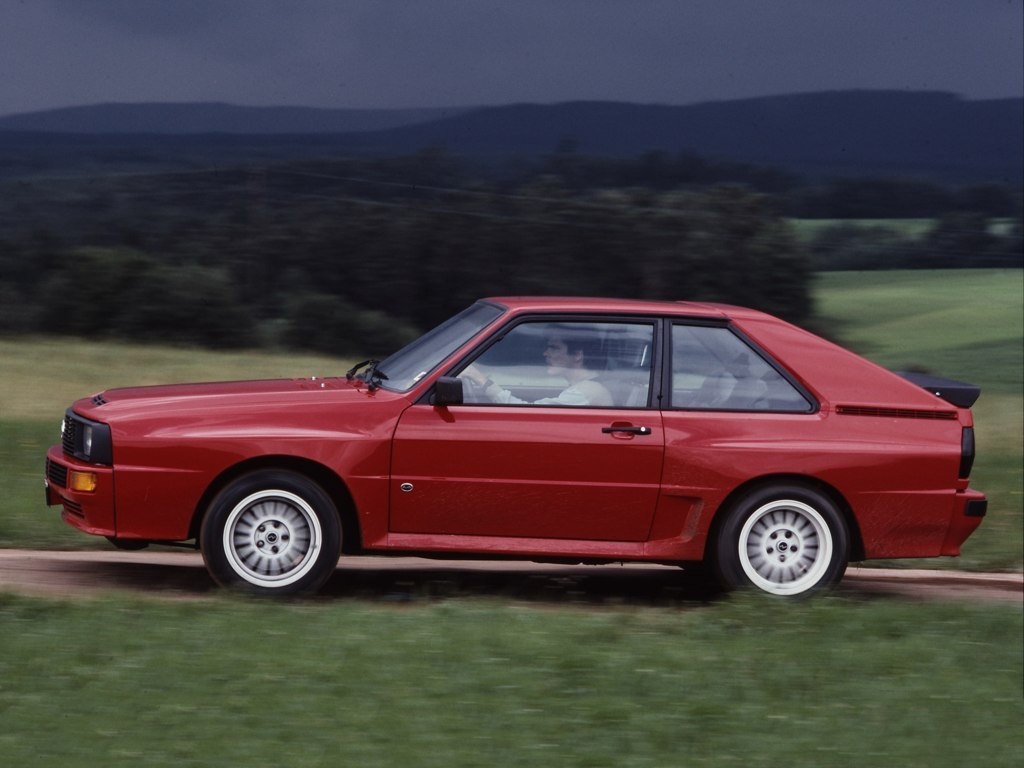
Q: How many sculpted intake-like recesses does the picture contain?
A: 1